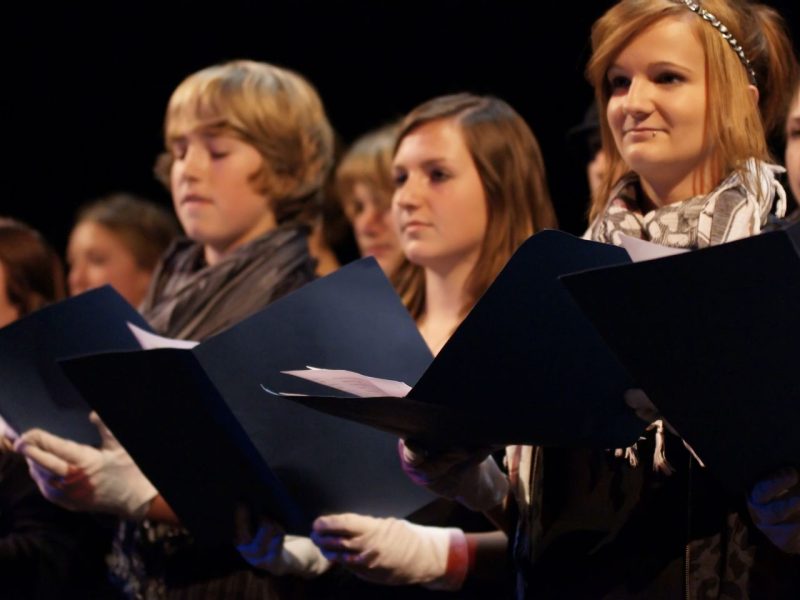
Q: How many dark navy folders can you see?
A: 4